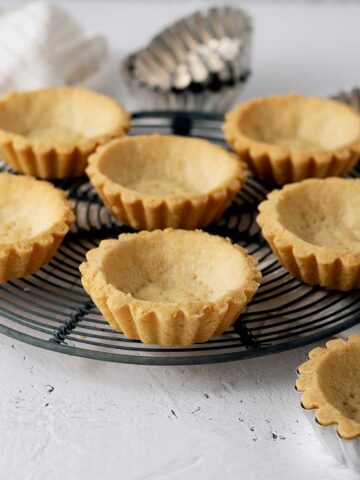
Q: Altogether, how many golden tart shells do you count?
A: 7